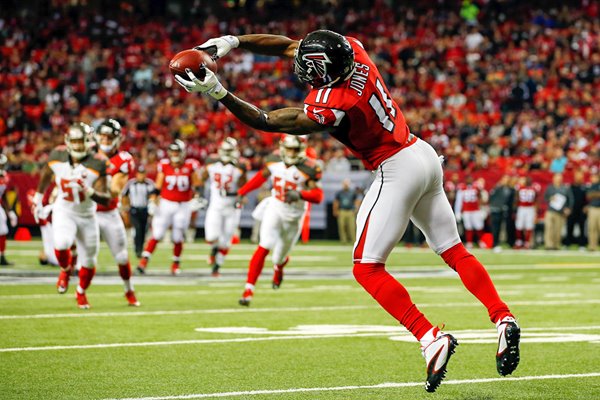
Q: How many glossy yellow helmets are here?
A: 0